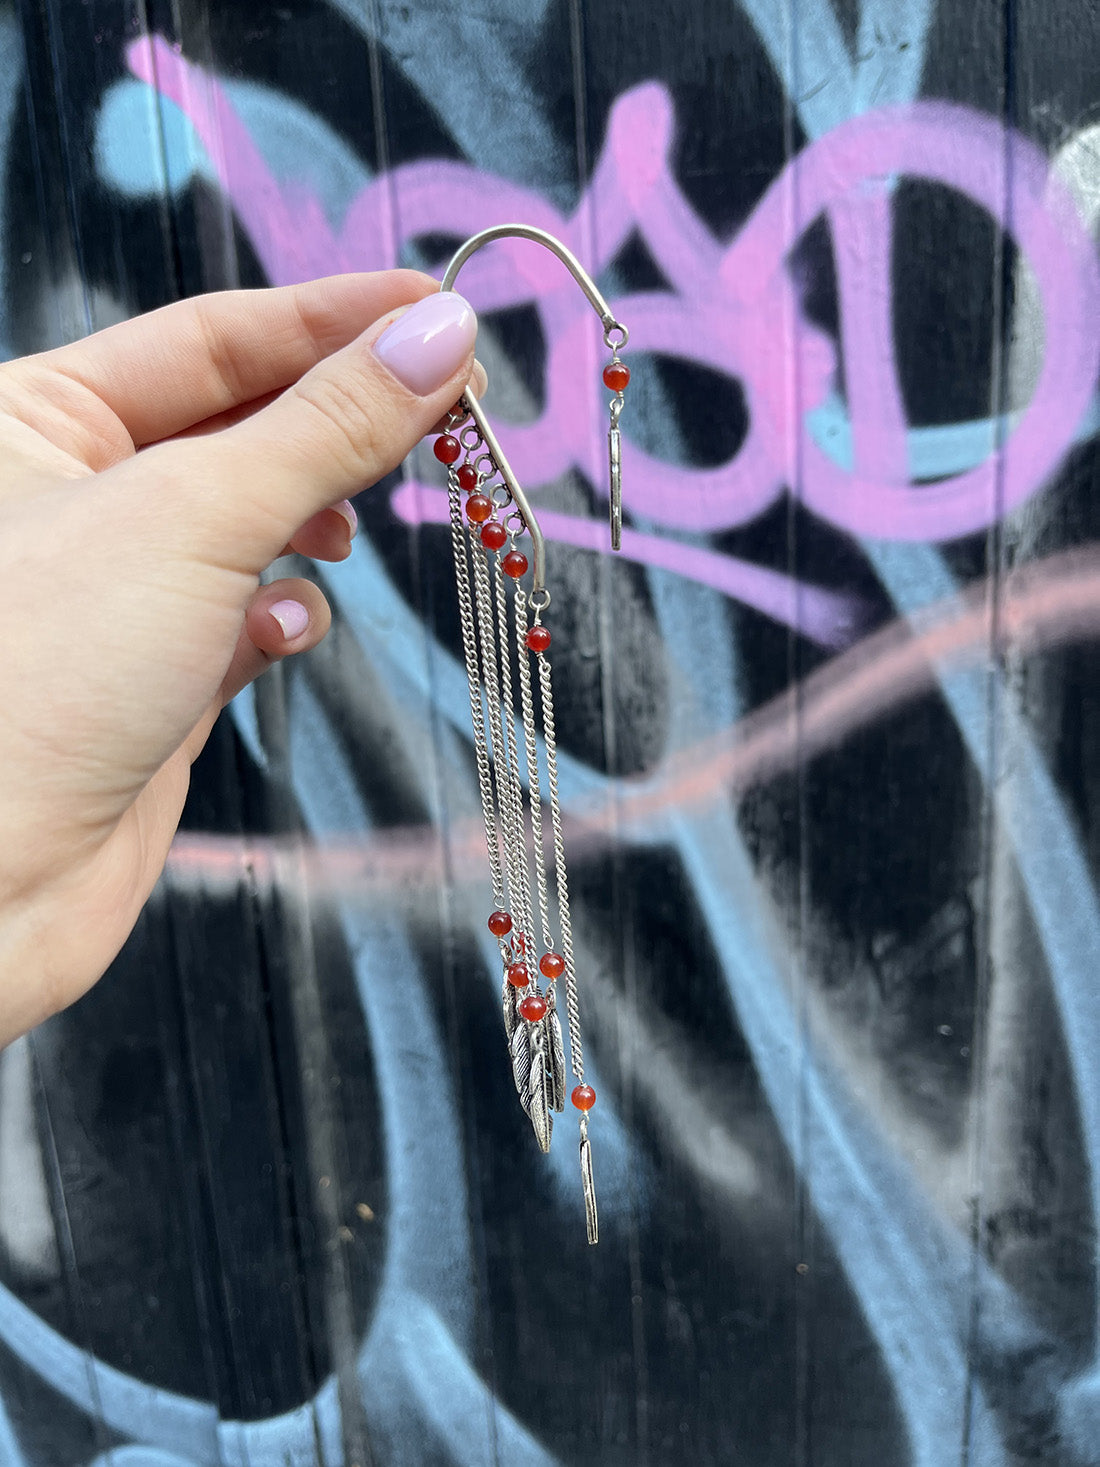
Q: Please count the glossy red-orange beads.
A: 13